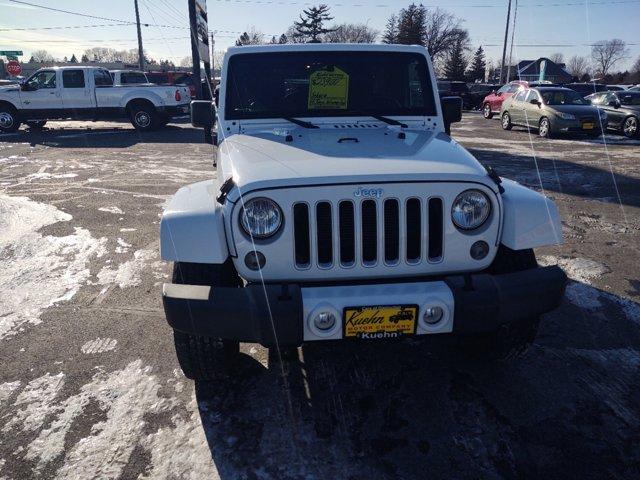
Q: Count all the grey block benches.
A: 0